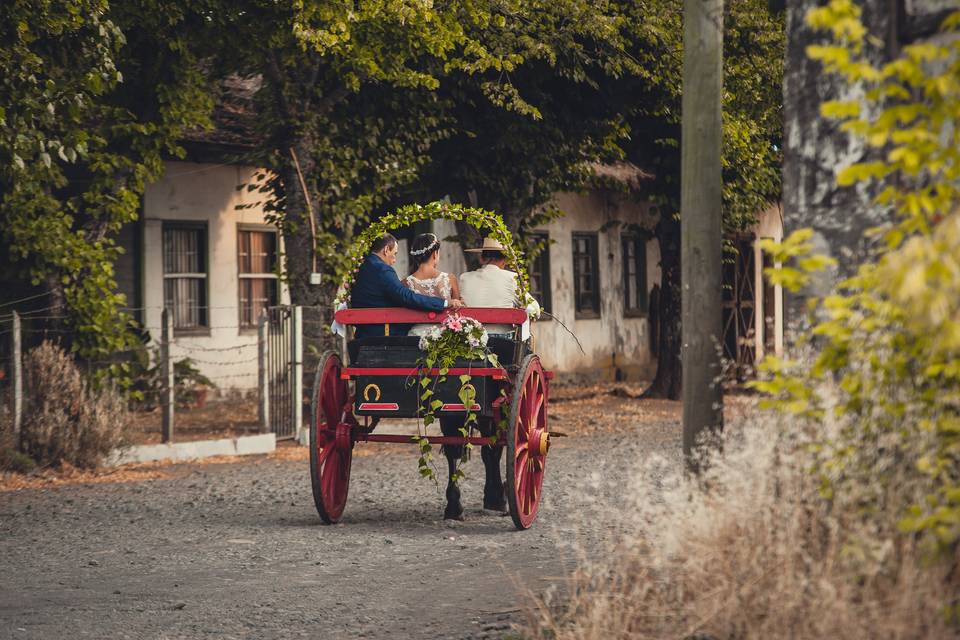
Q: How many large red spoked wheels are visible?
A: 2